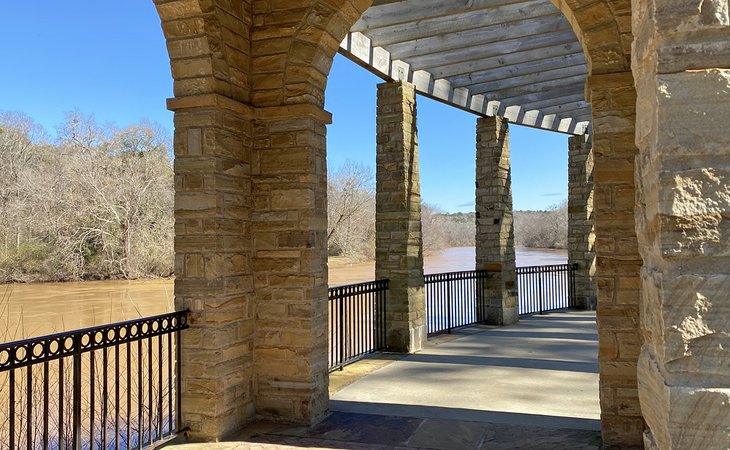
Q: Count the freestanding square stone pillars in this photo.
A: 3